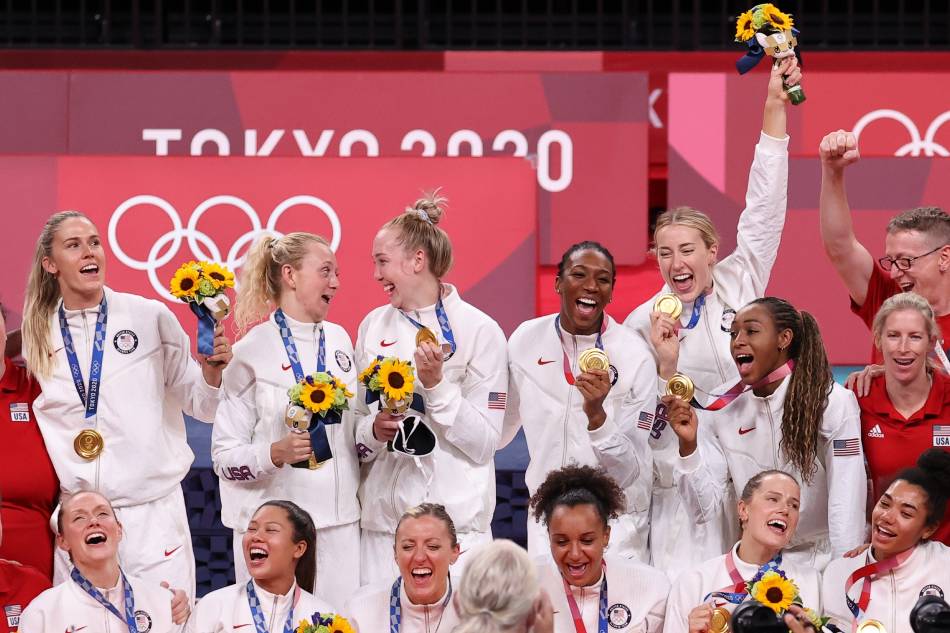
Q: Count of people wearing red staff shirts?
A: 4